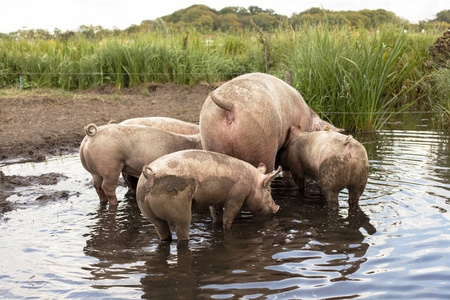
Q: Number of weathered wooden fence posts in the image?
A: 2